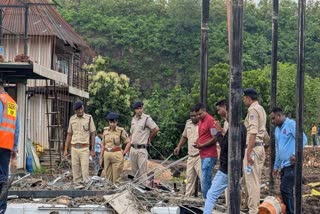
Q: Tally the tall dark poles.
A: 4